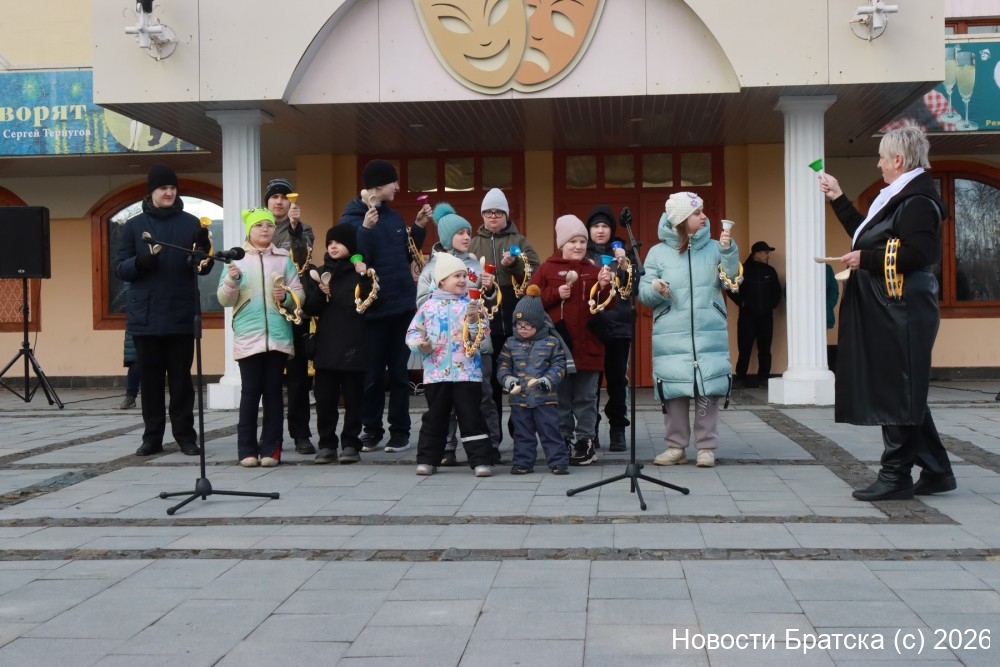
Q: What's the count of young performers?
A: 12